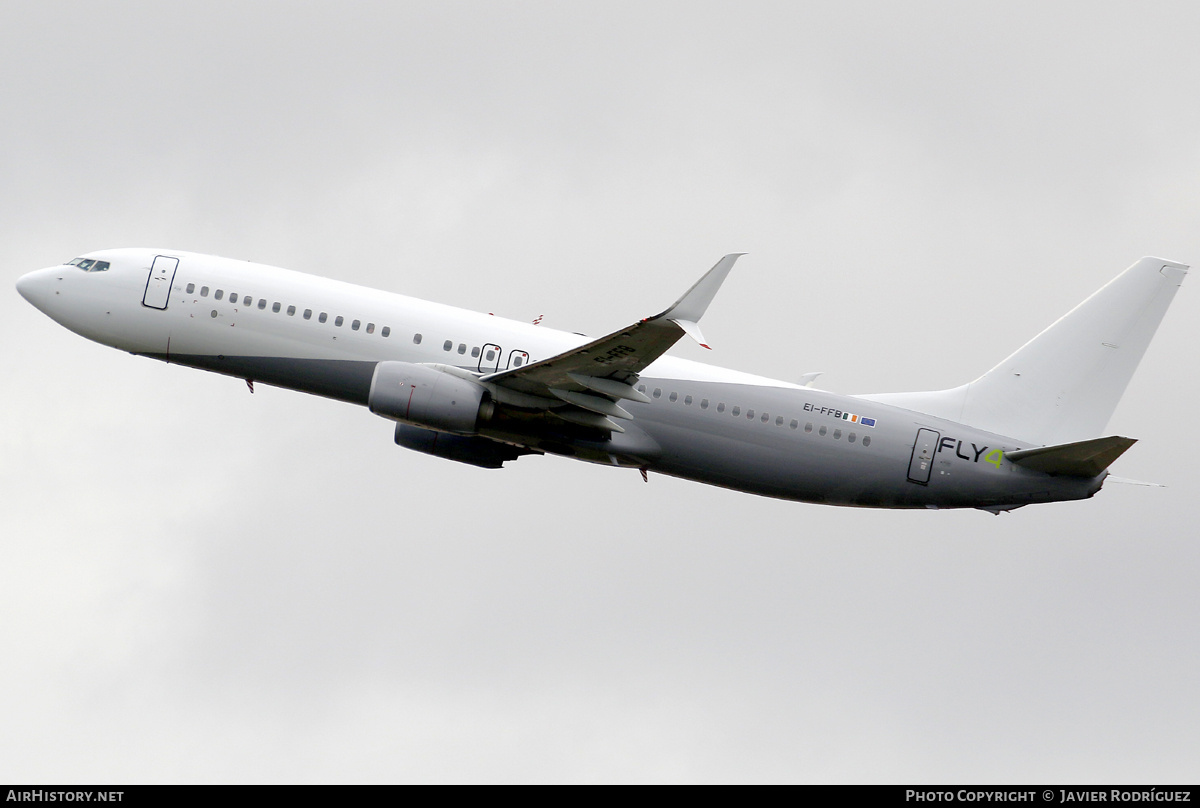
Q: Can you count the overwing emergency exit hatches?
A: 2